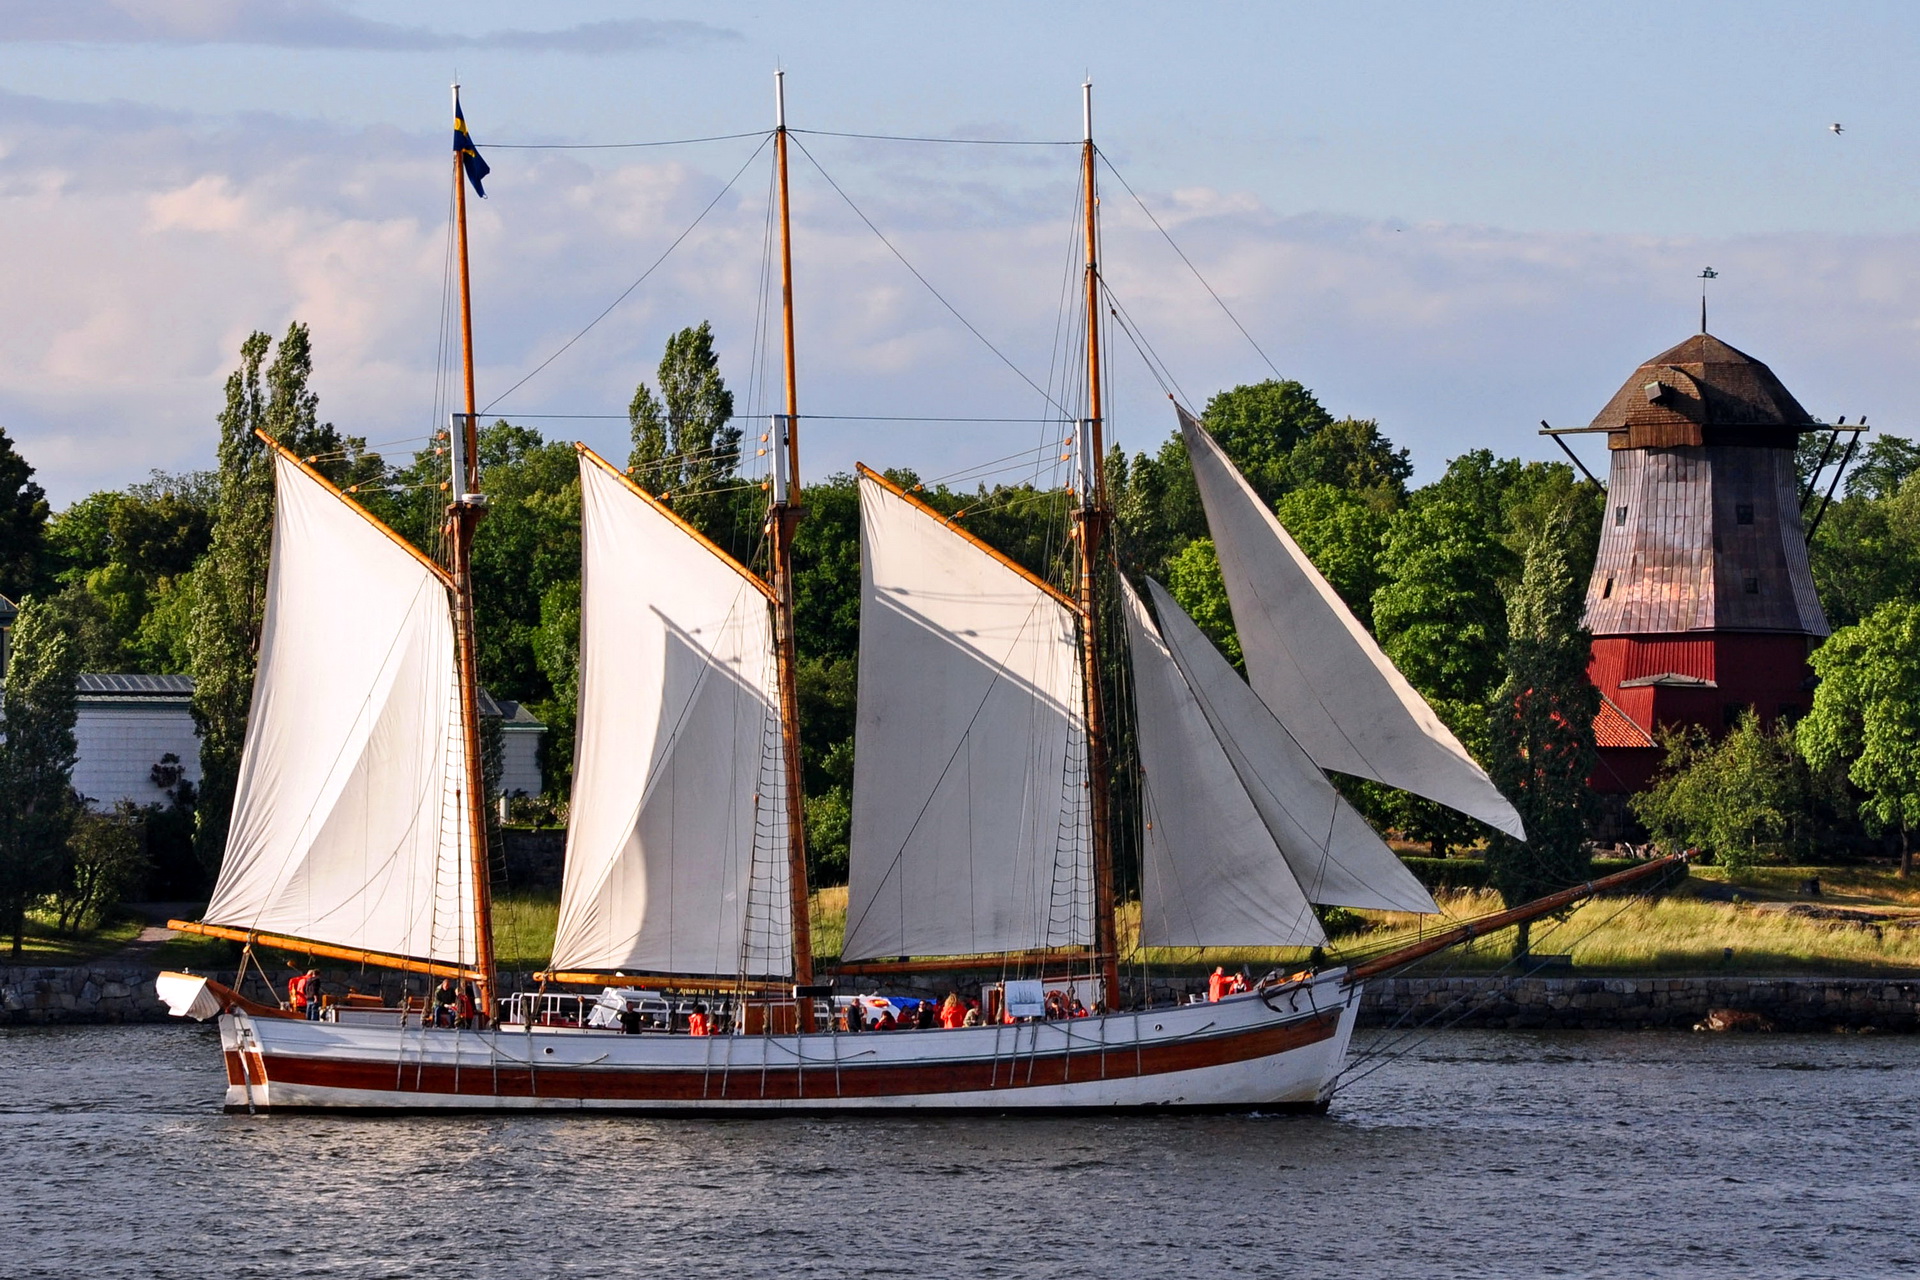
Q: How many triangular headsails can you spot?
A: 3